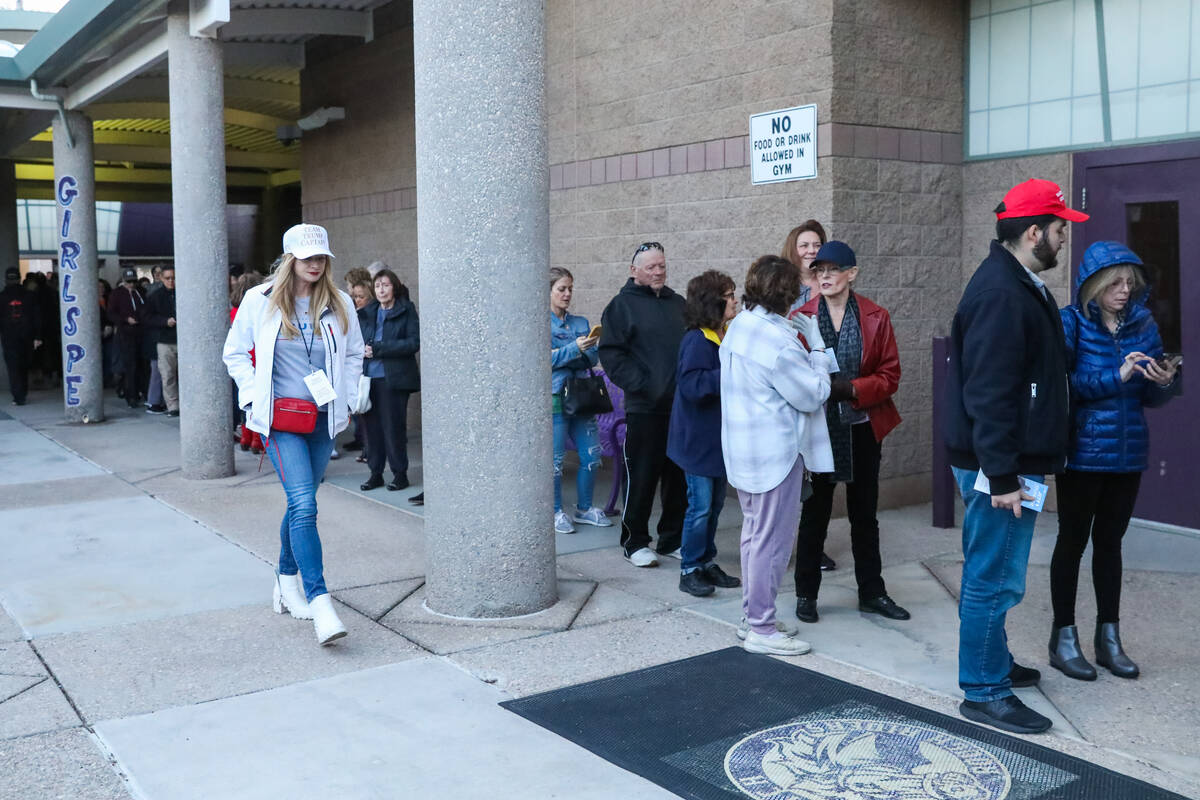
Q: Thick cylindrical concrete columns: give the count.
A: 3